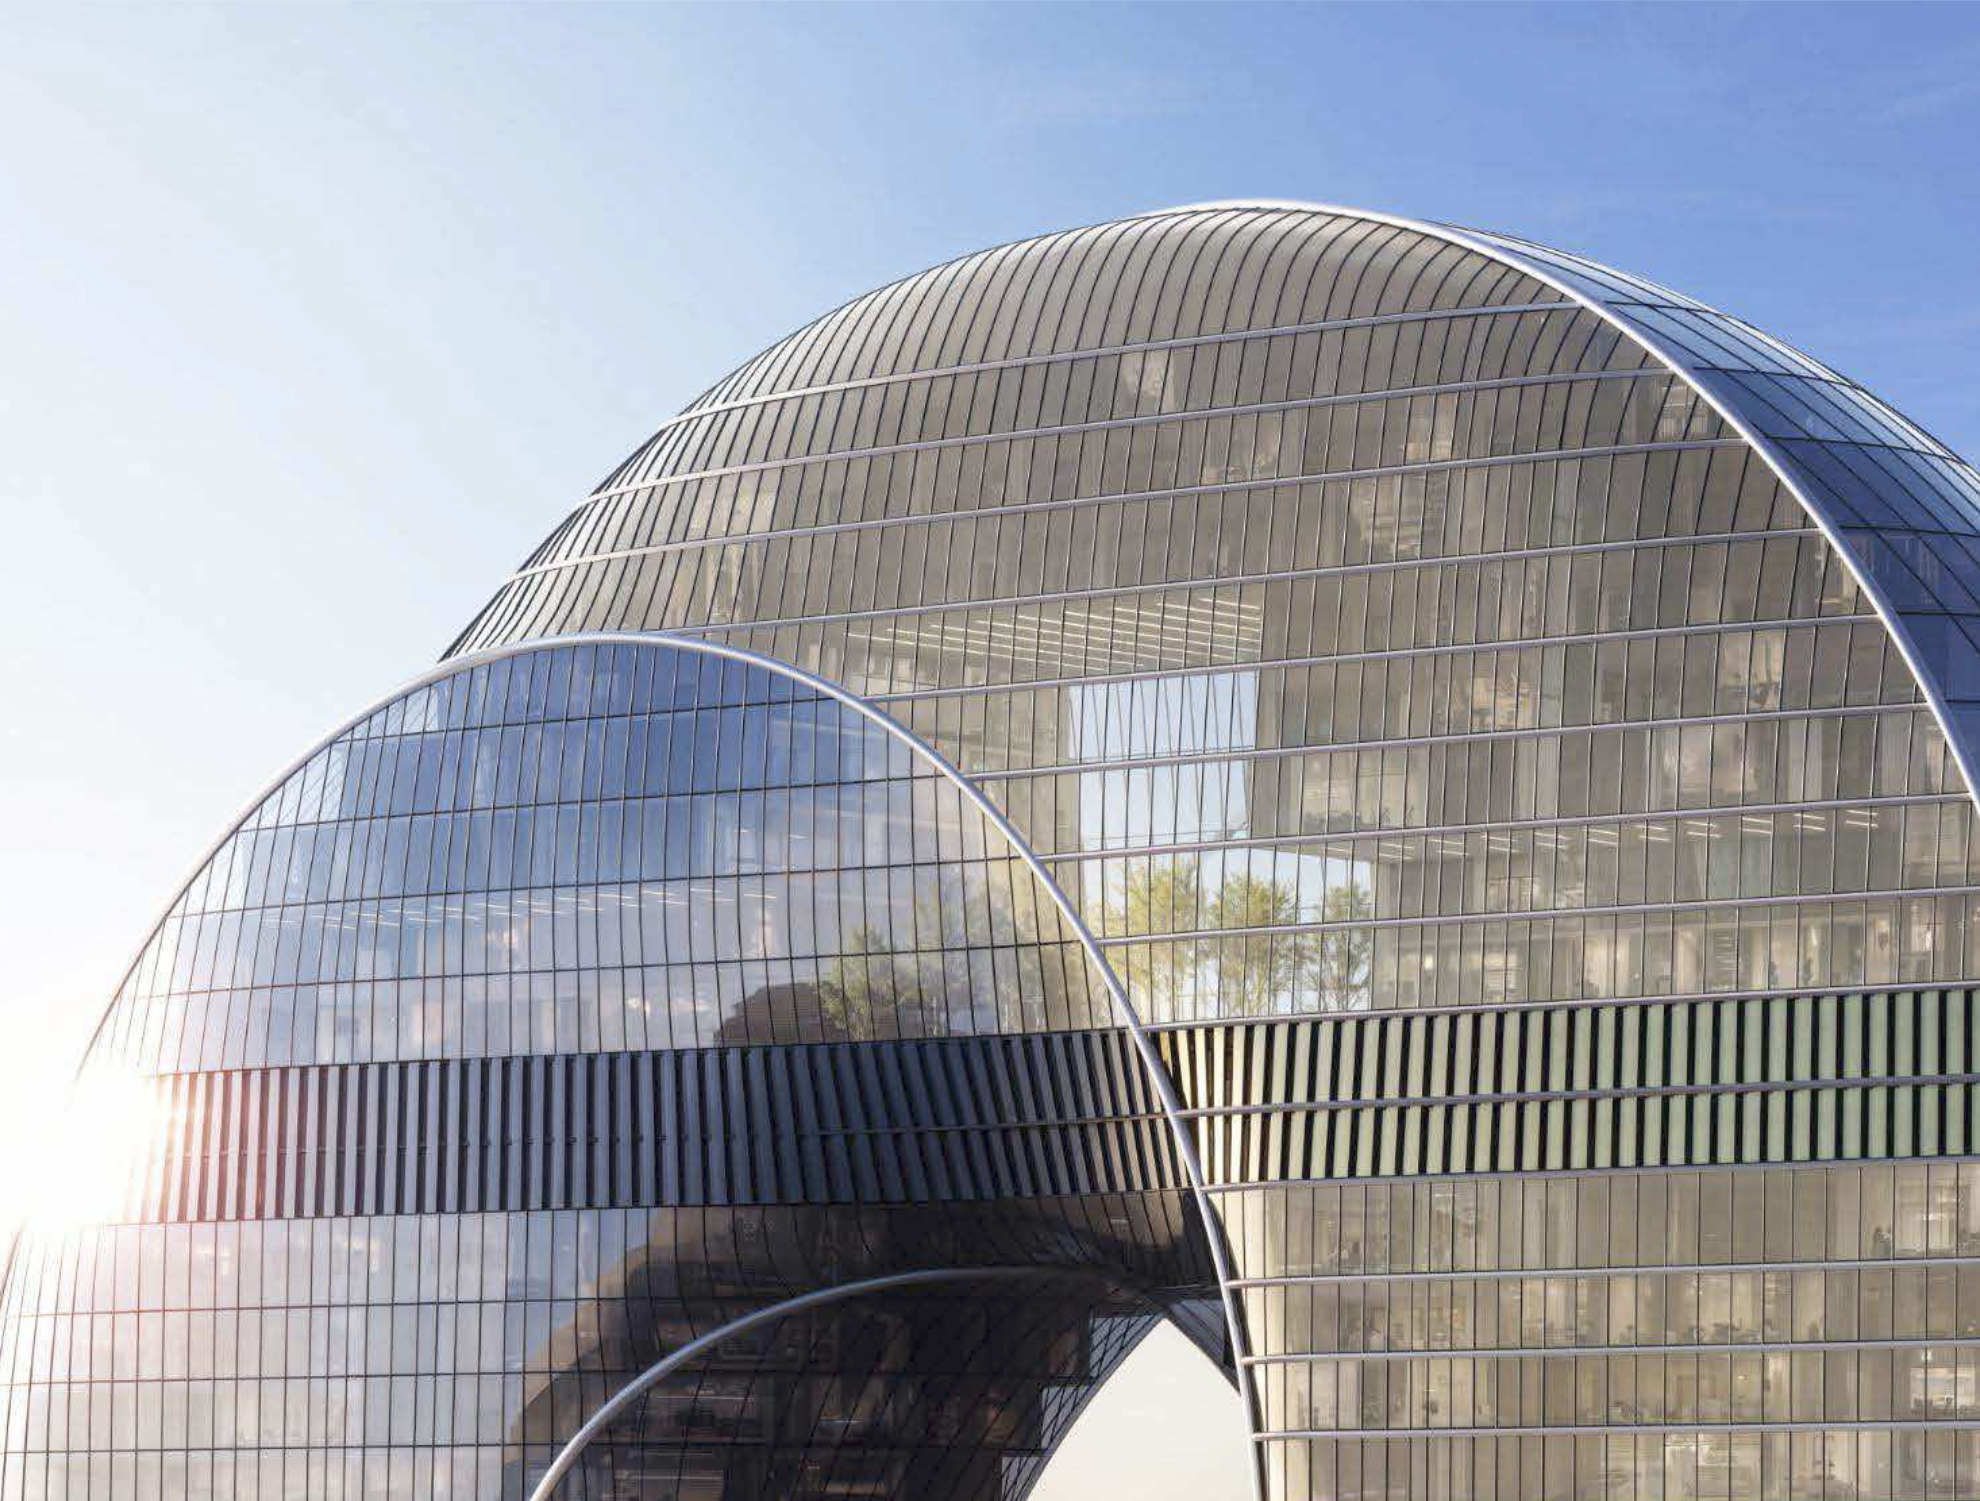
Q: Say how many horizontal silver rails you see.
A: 14